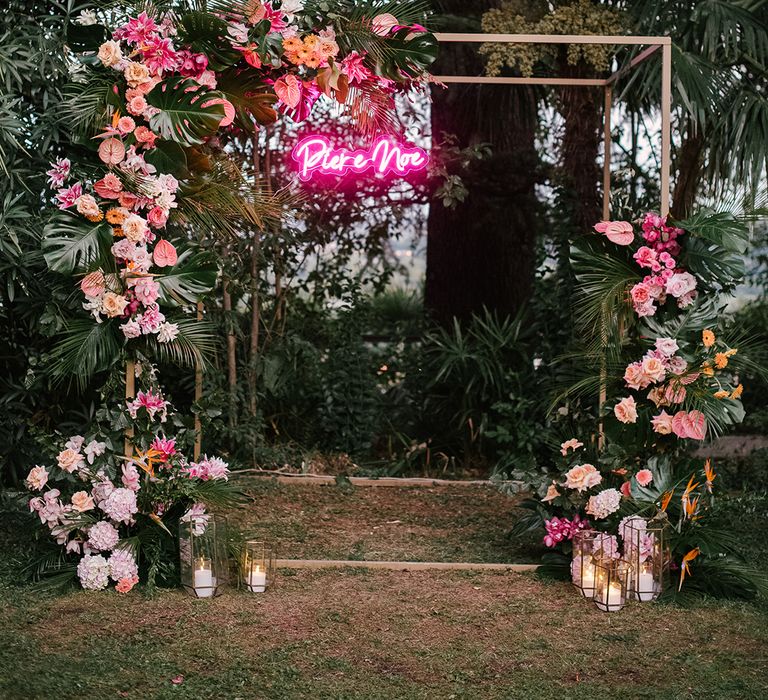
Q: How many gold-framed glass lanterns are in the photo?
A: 5